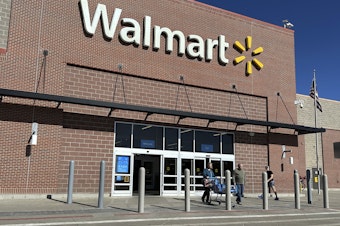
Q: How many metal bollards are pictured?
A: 9